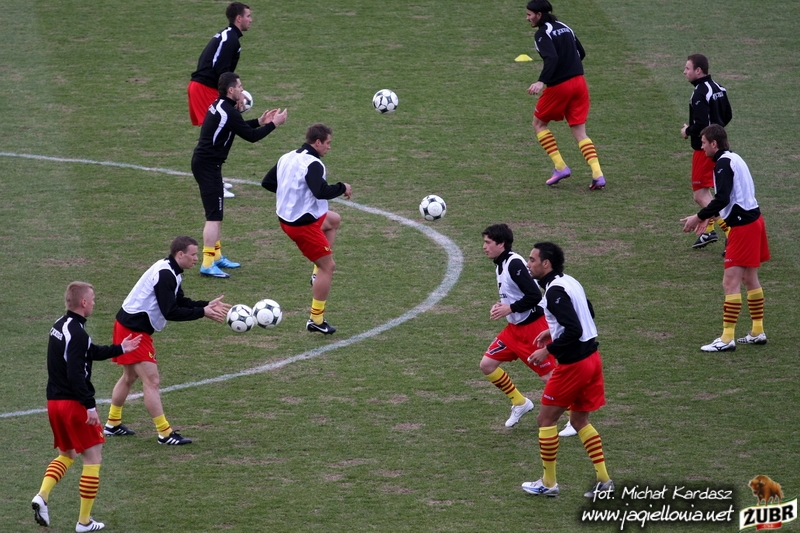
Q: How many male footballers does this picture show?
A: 10